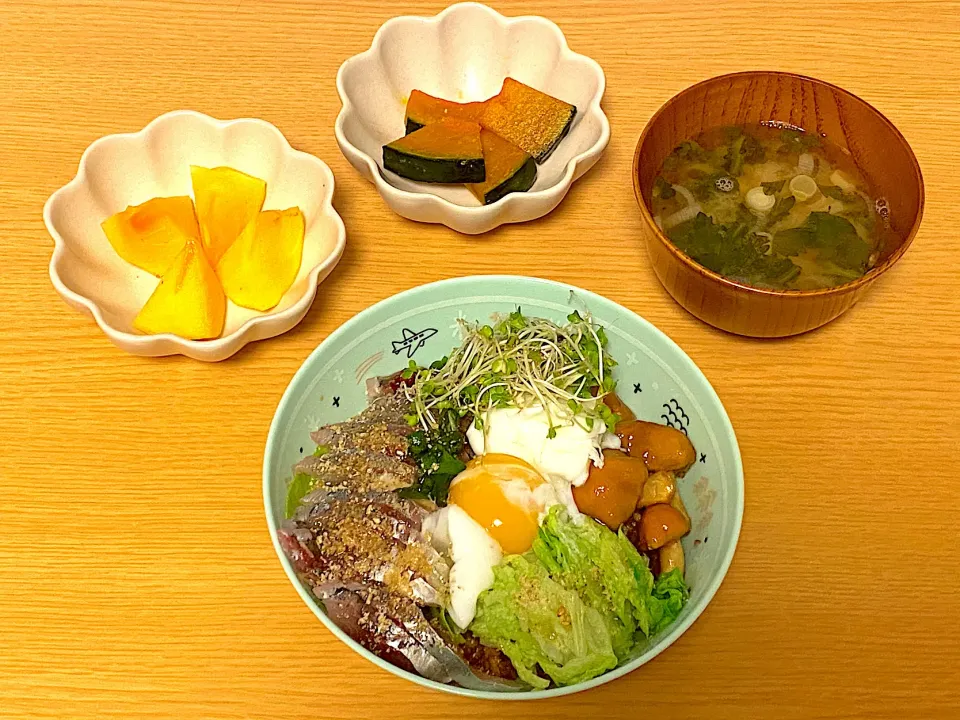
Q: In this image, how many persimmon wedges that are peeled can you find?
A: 4